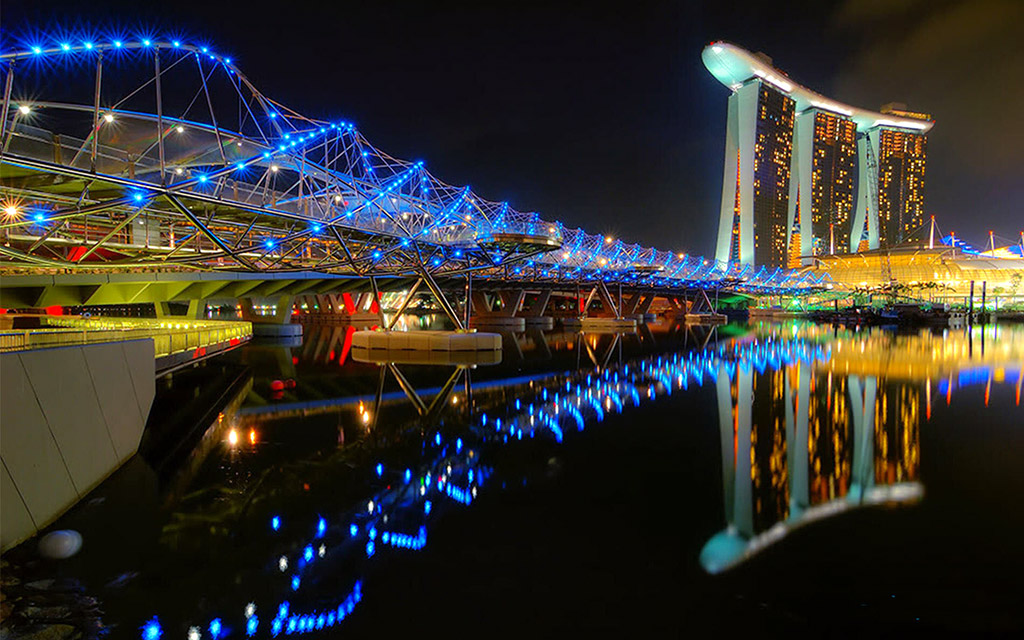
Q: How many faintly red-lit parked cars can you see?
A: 0